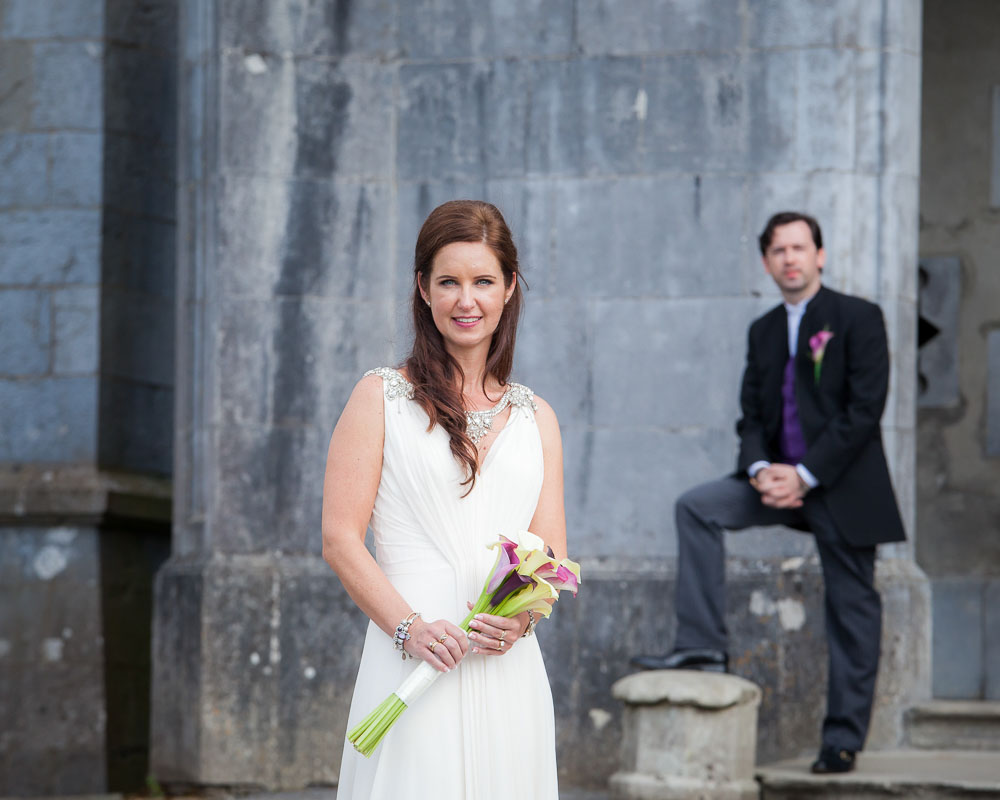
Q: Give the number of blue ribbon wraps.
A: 0